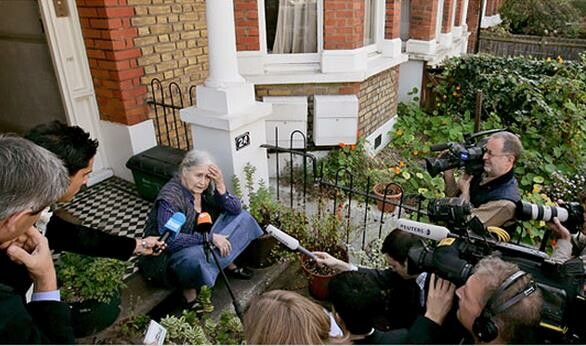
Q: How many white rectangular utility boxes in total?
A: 2